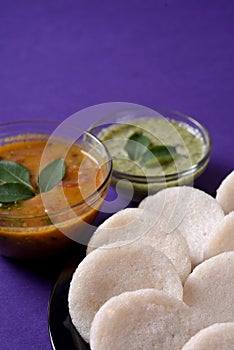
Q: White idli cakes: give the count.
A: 8